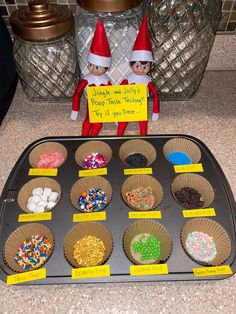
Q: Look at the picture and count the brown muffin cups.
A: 12